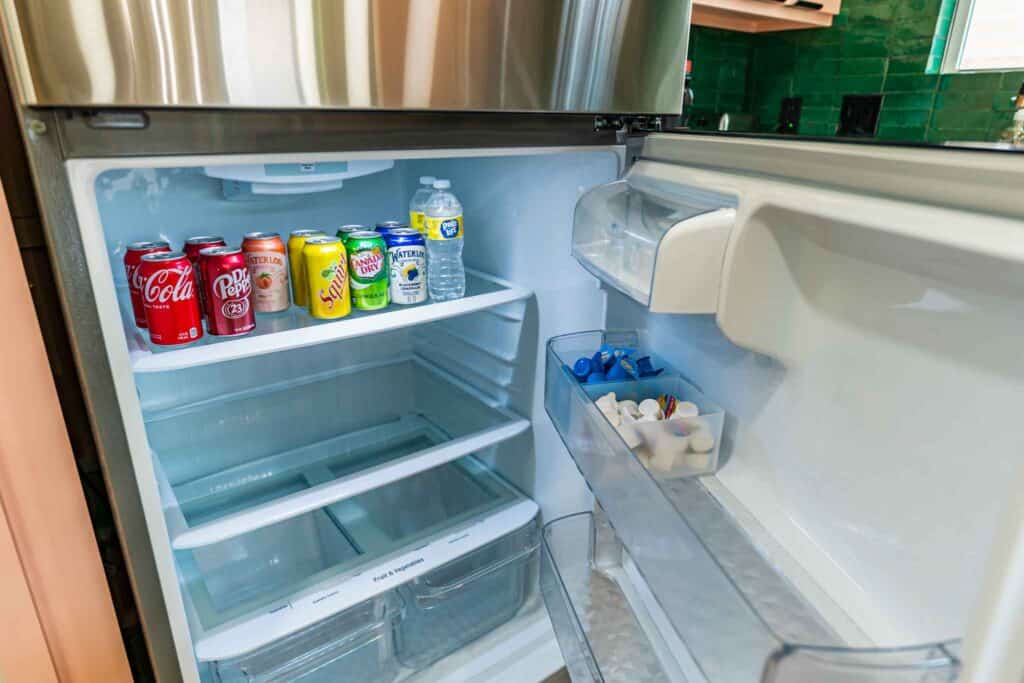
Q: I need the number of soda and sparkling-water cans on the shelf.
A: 11